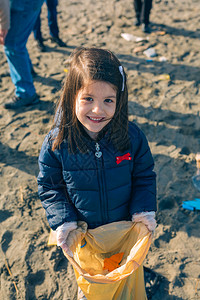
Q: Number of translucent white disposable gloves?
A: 2